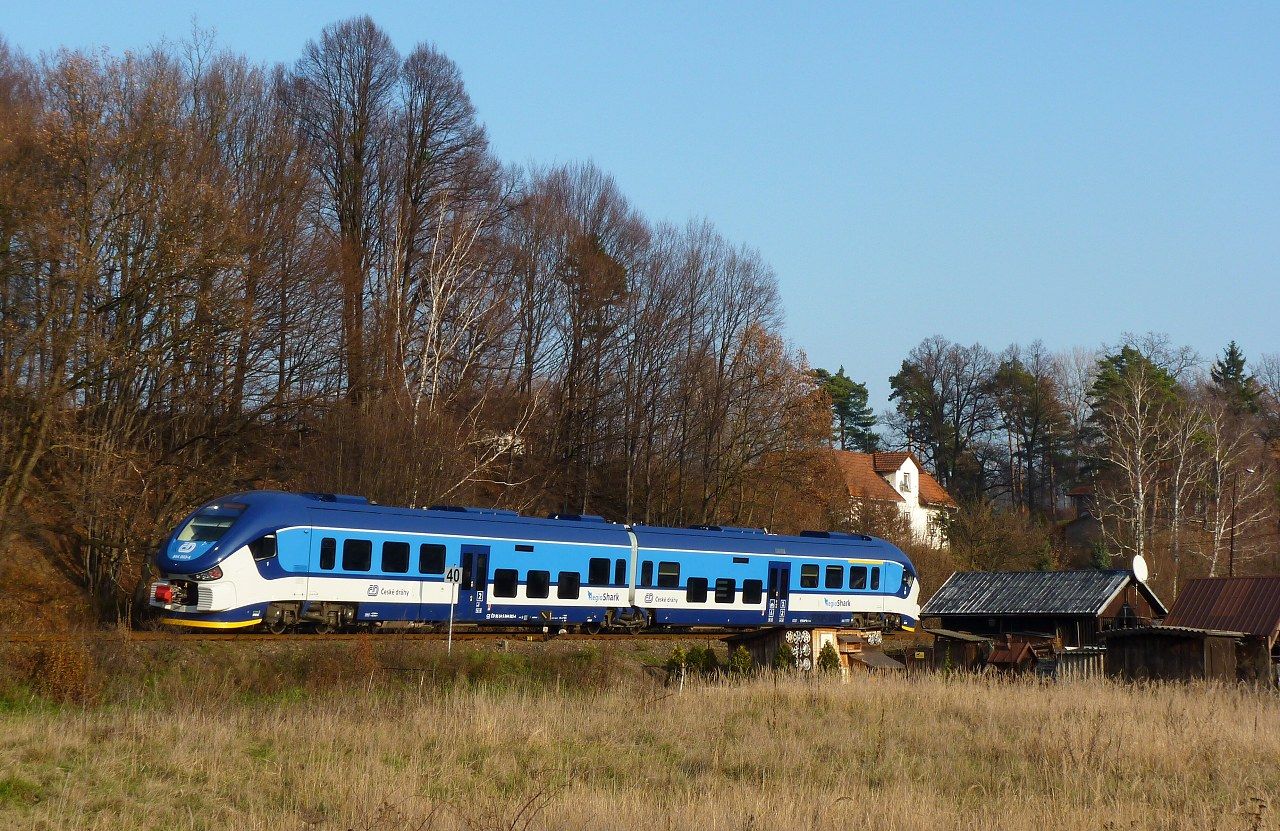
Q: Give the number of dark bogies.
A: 3